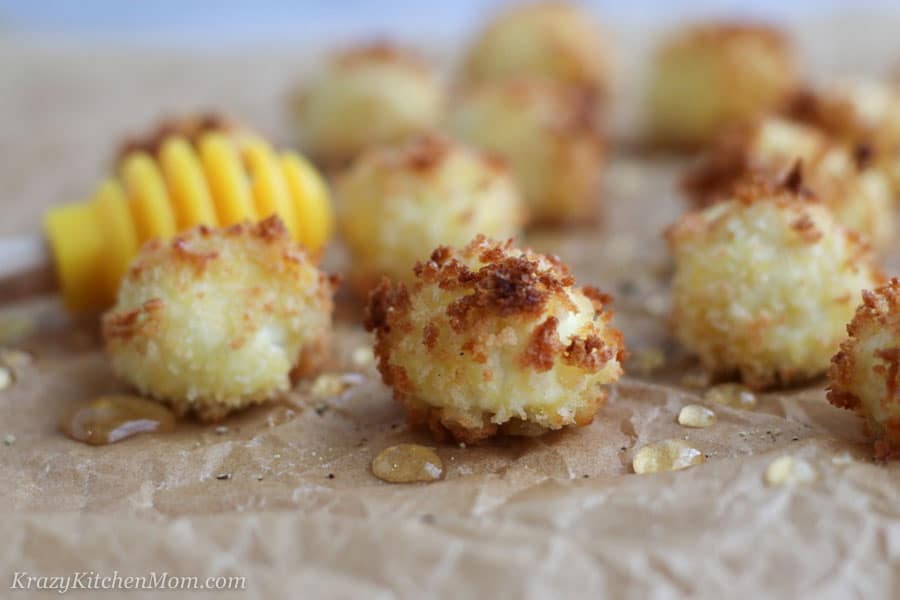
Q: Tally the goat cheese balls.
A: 12